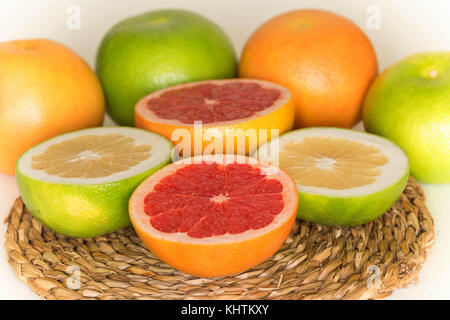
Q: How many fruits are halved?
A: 4